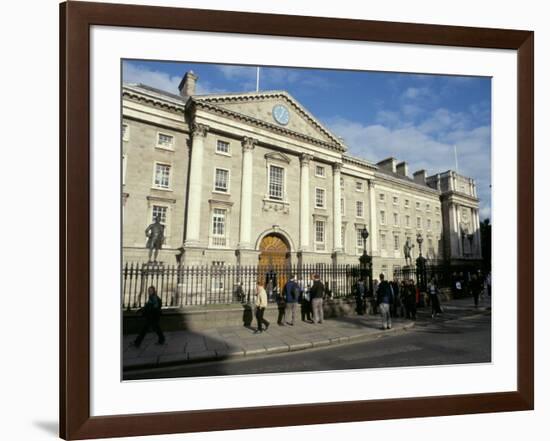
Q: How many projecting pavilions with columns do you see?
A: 2